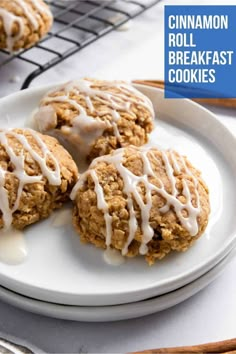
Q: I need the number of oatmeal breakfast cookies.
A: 4